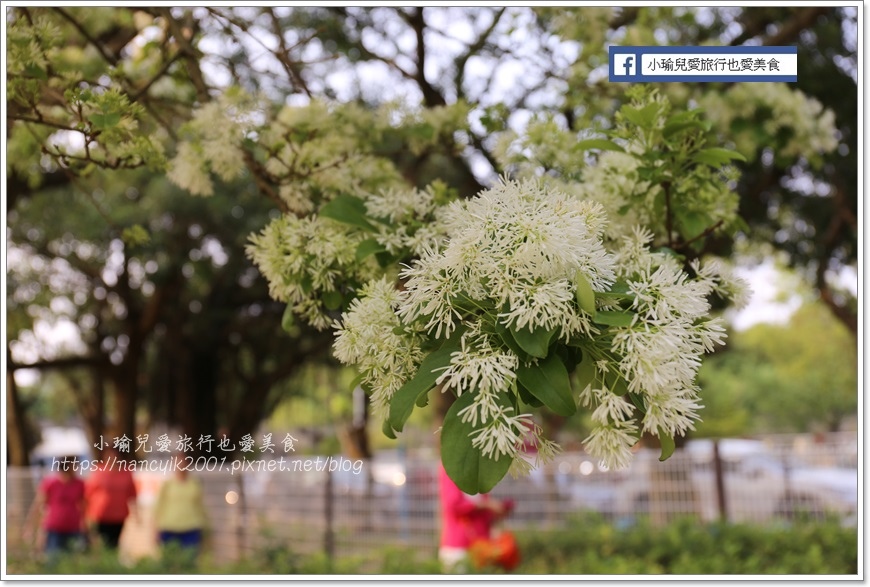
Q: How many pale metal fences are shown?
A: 1